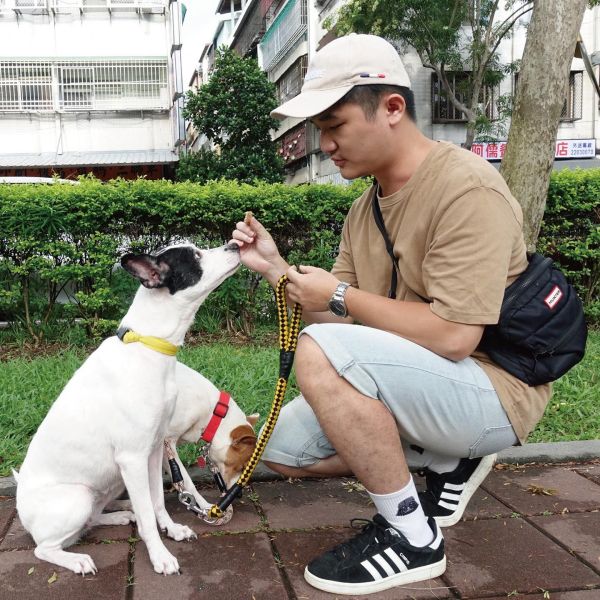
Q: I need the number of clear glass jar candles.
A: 0